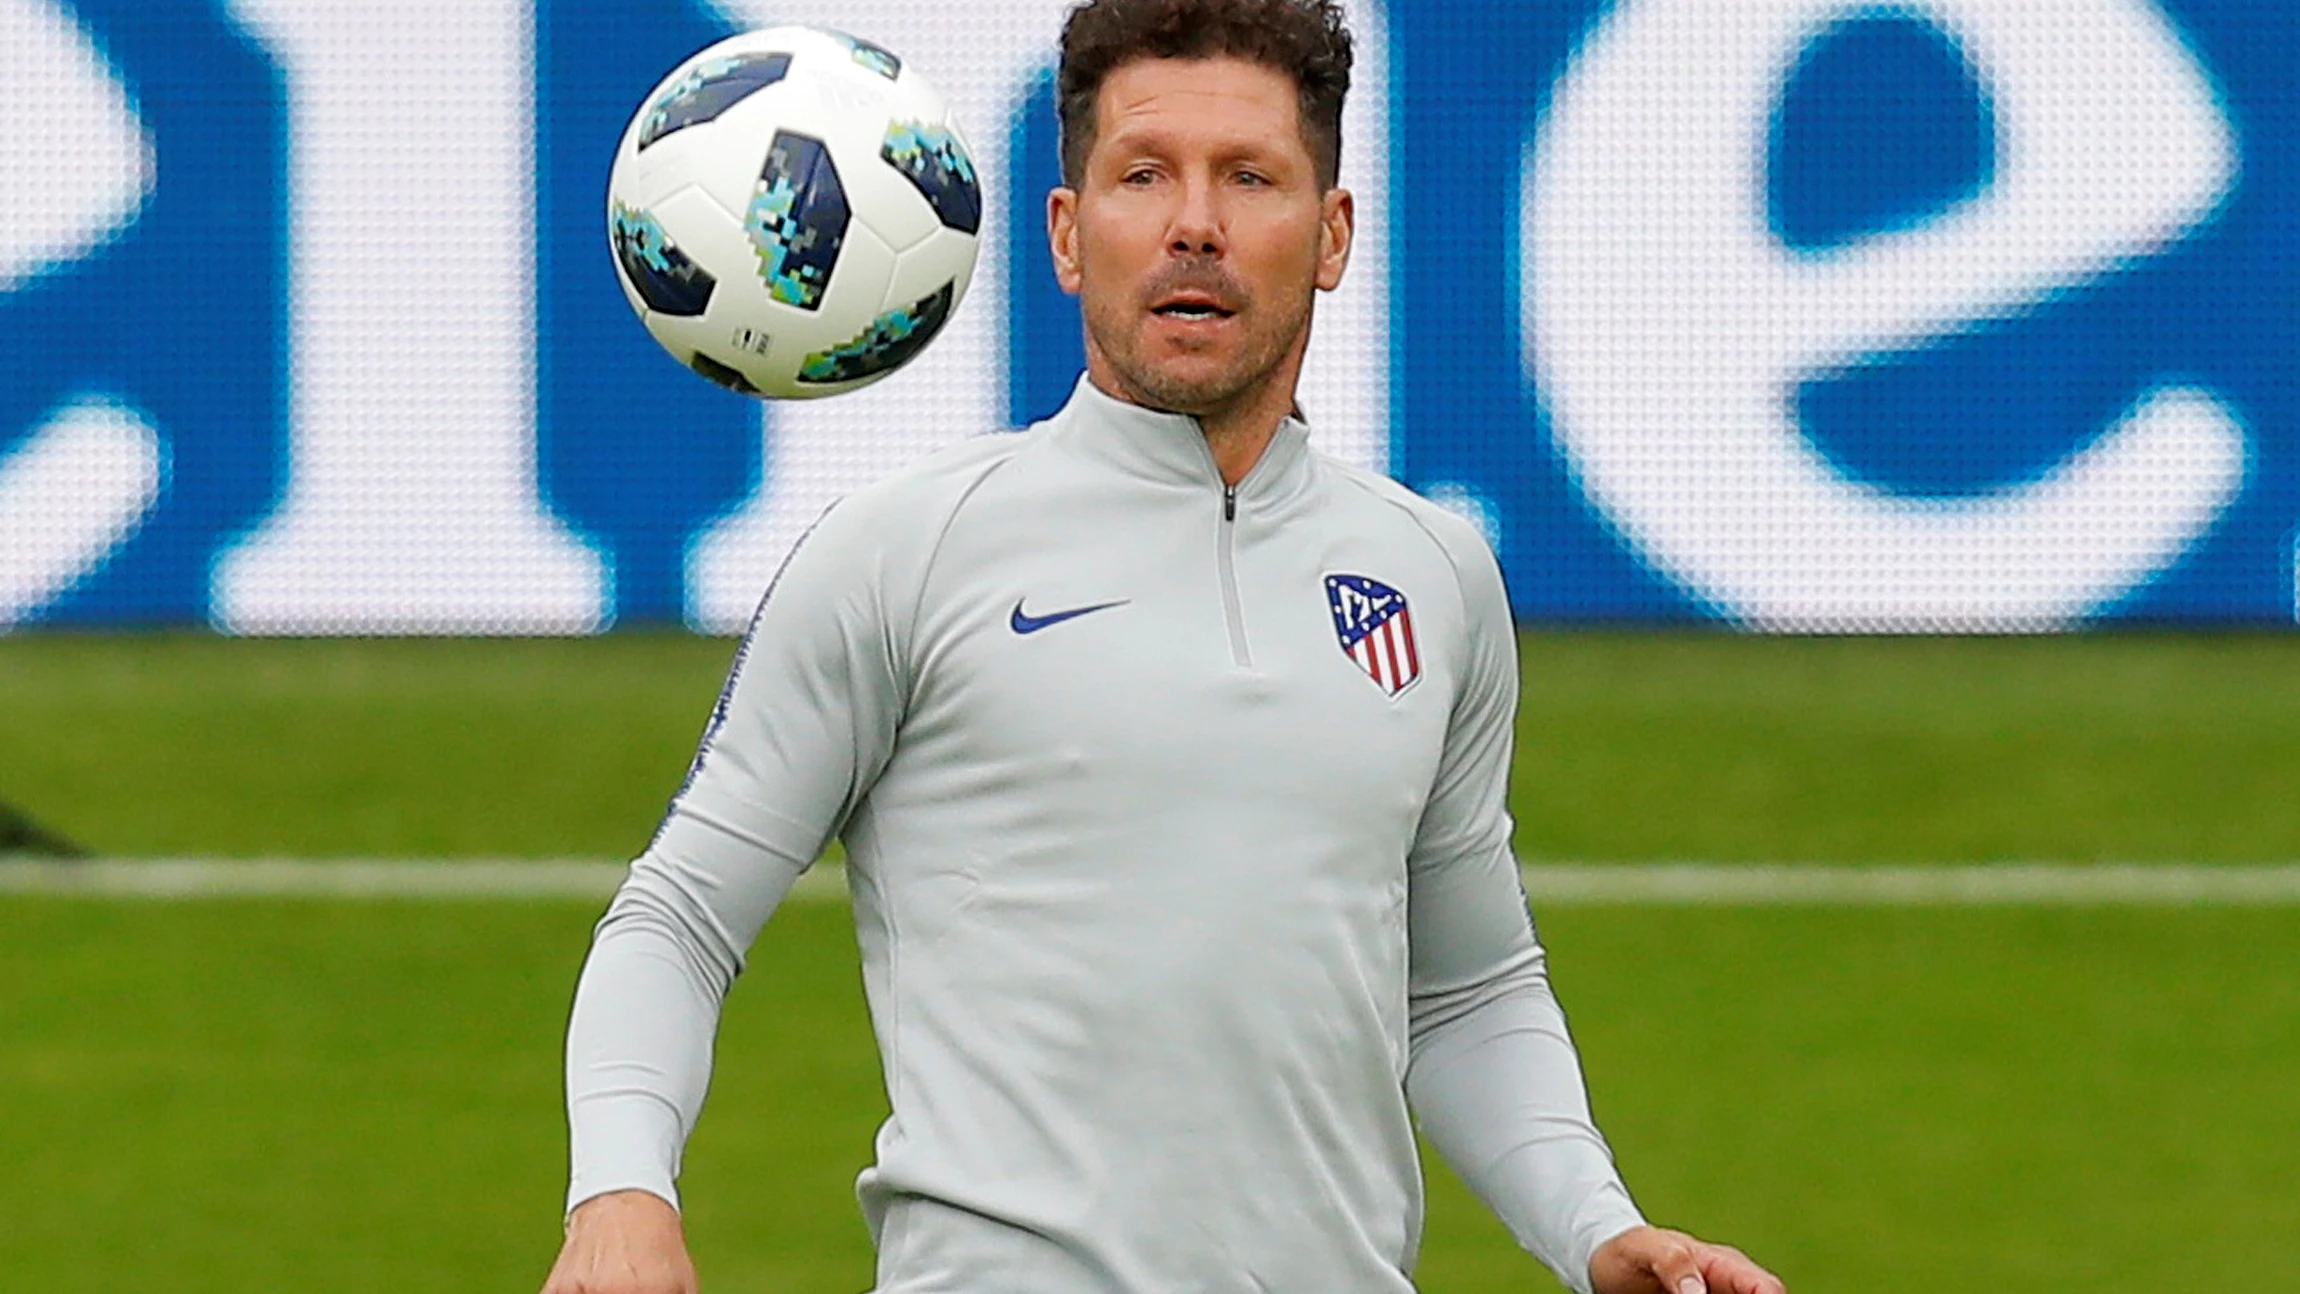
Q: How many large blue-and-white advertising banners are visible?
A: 1